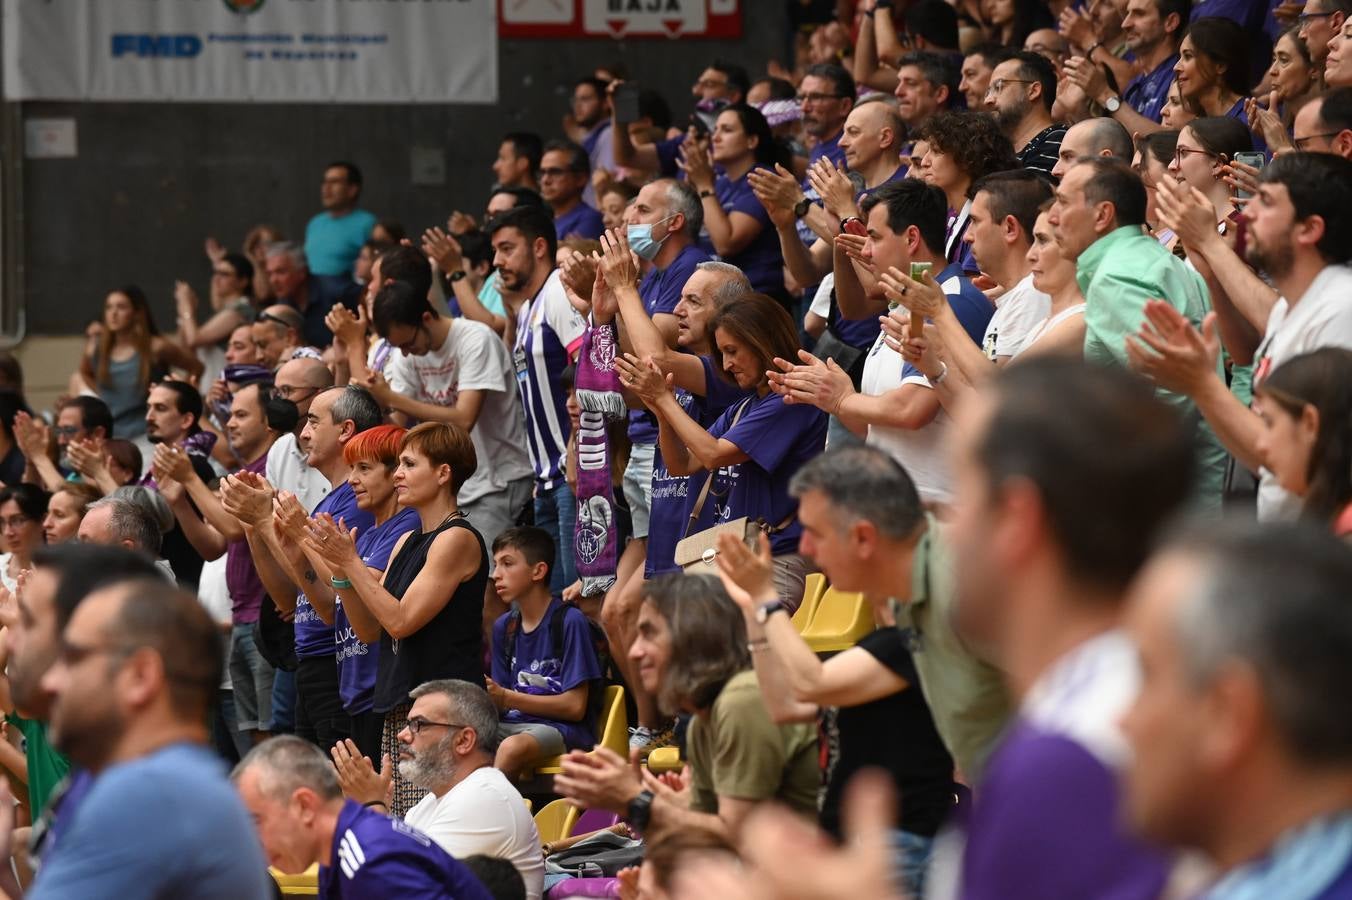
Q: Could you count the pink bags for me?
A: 0